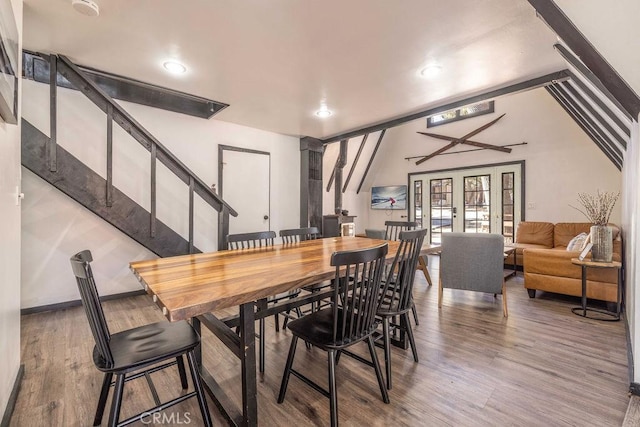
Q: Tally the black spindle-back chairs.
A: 6